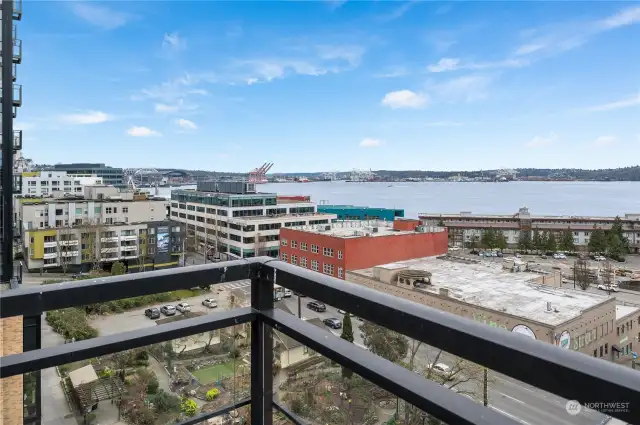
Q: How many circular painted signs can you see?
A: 2